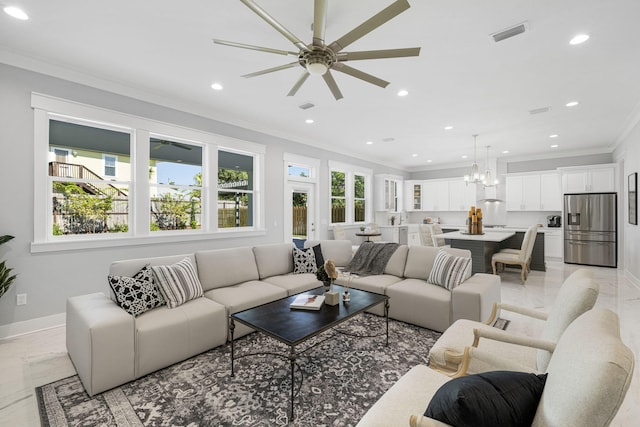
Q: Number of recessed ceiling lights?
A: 14